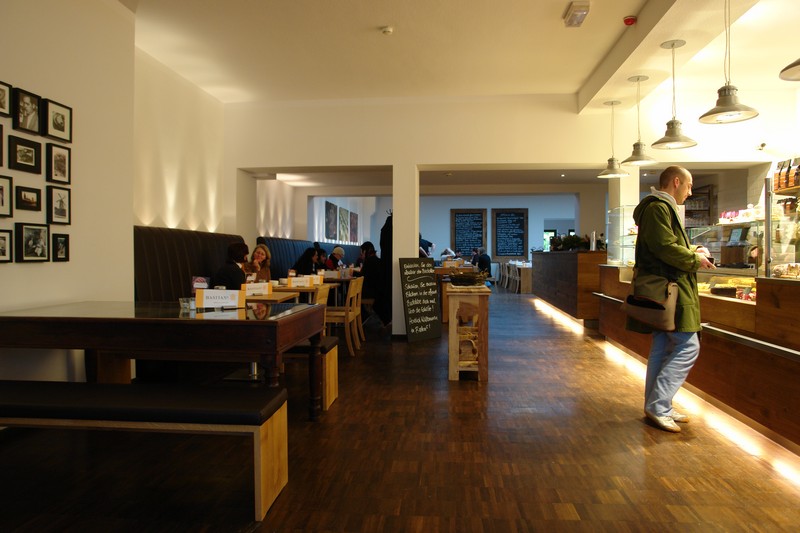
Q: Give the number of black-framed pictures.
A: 12